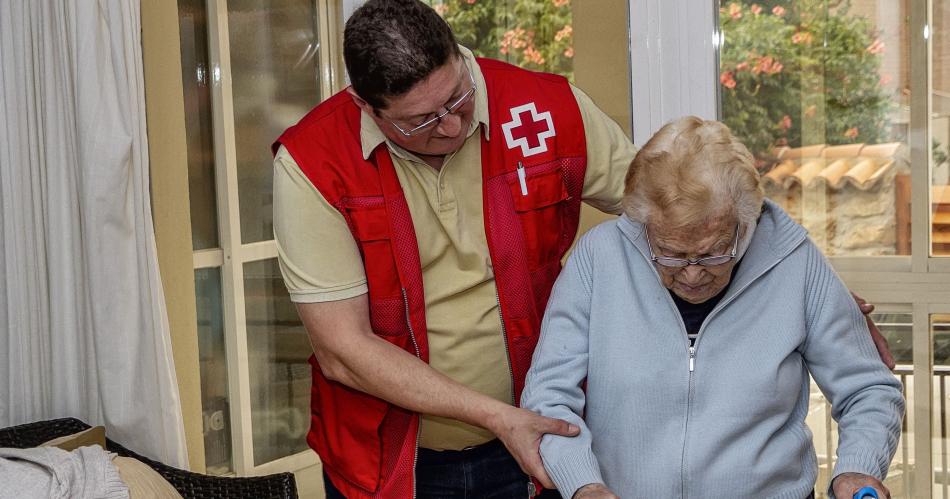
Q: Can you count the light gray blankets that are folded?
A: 1